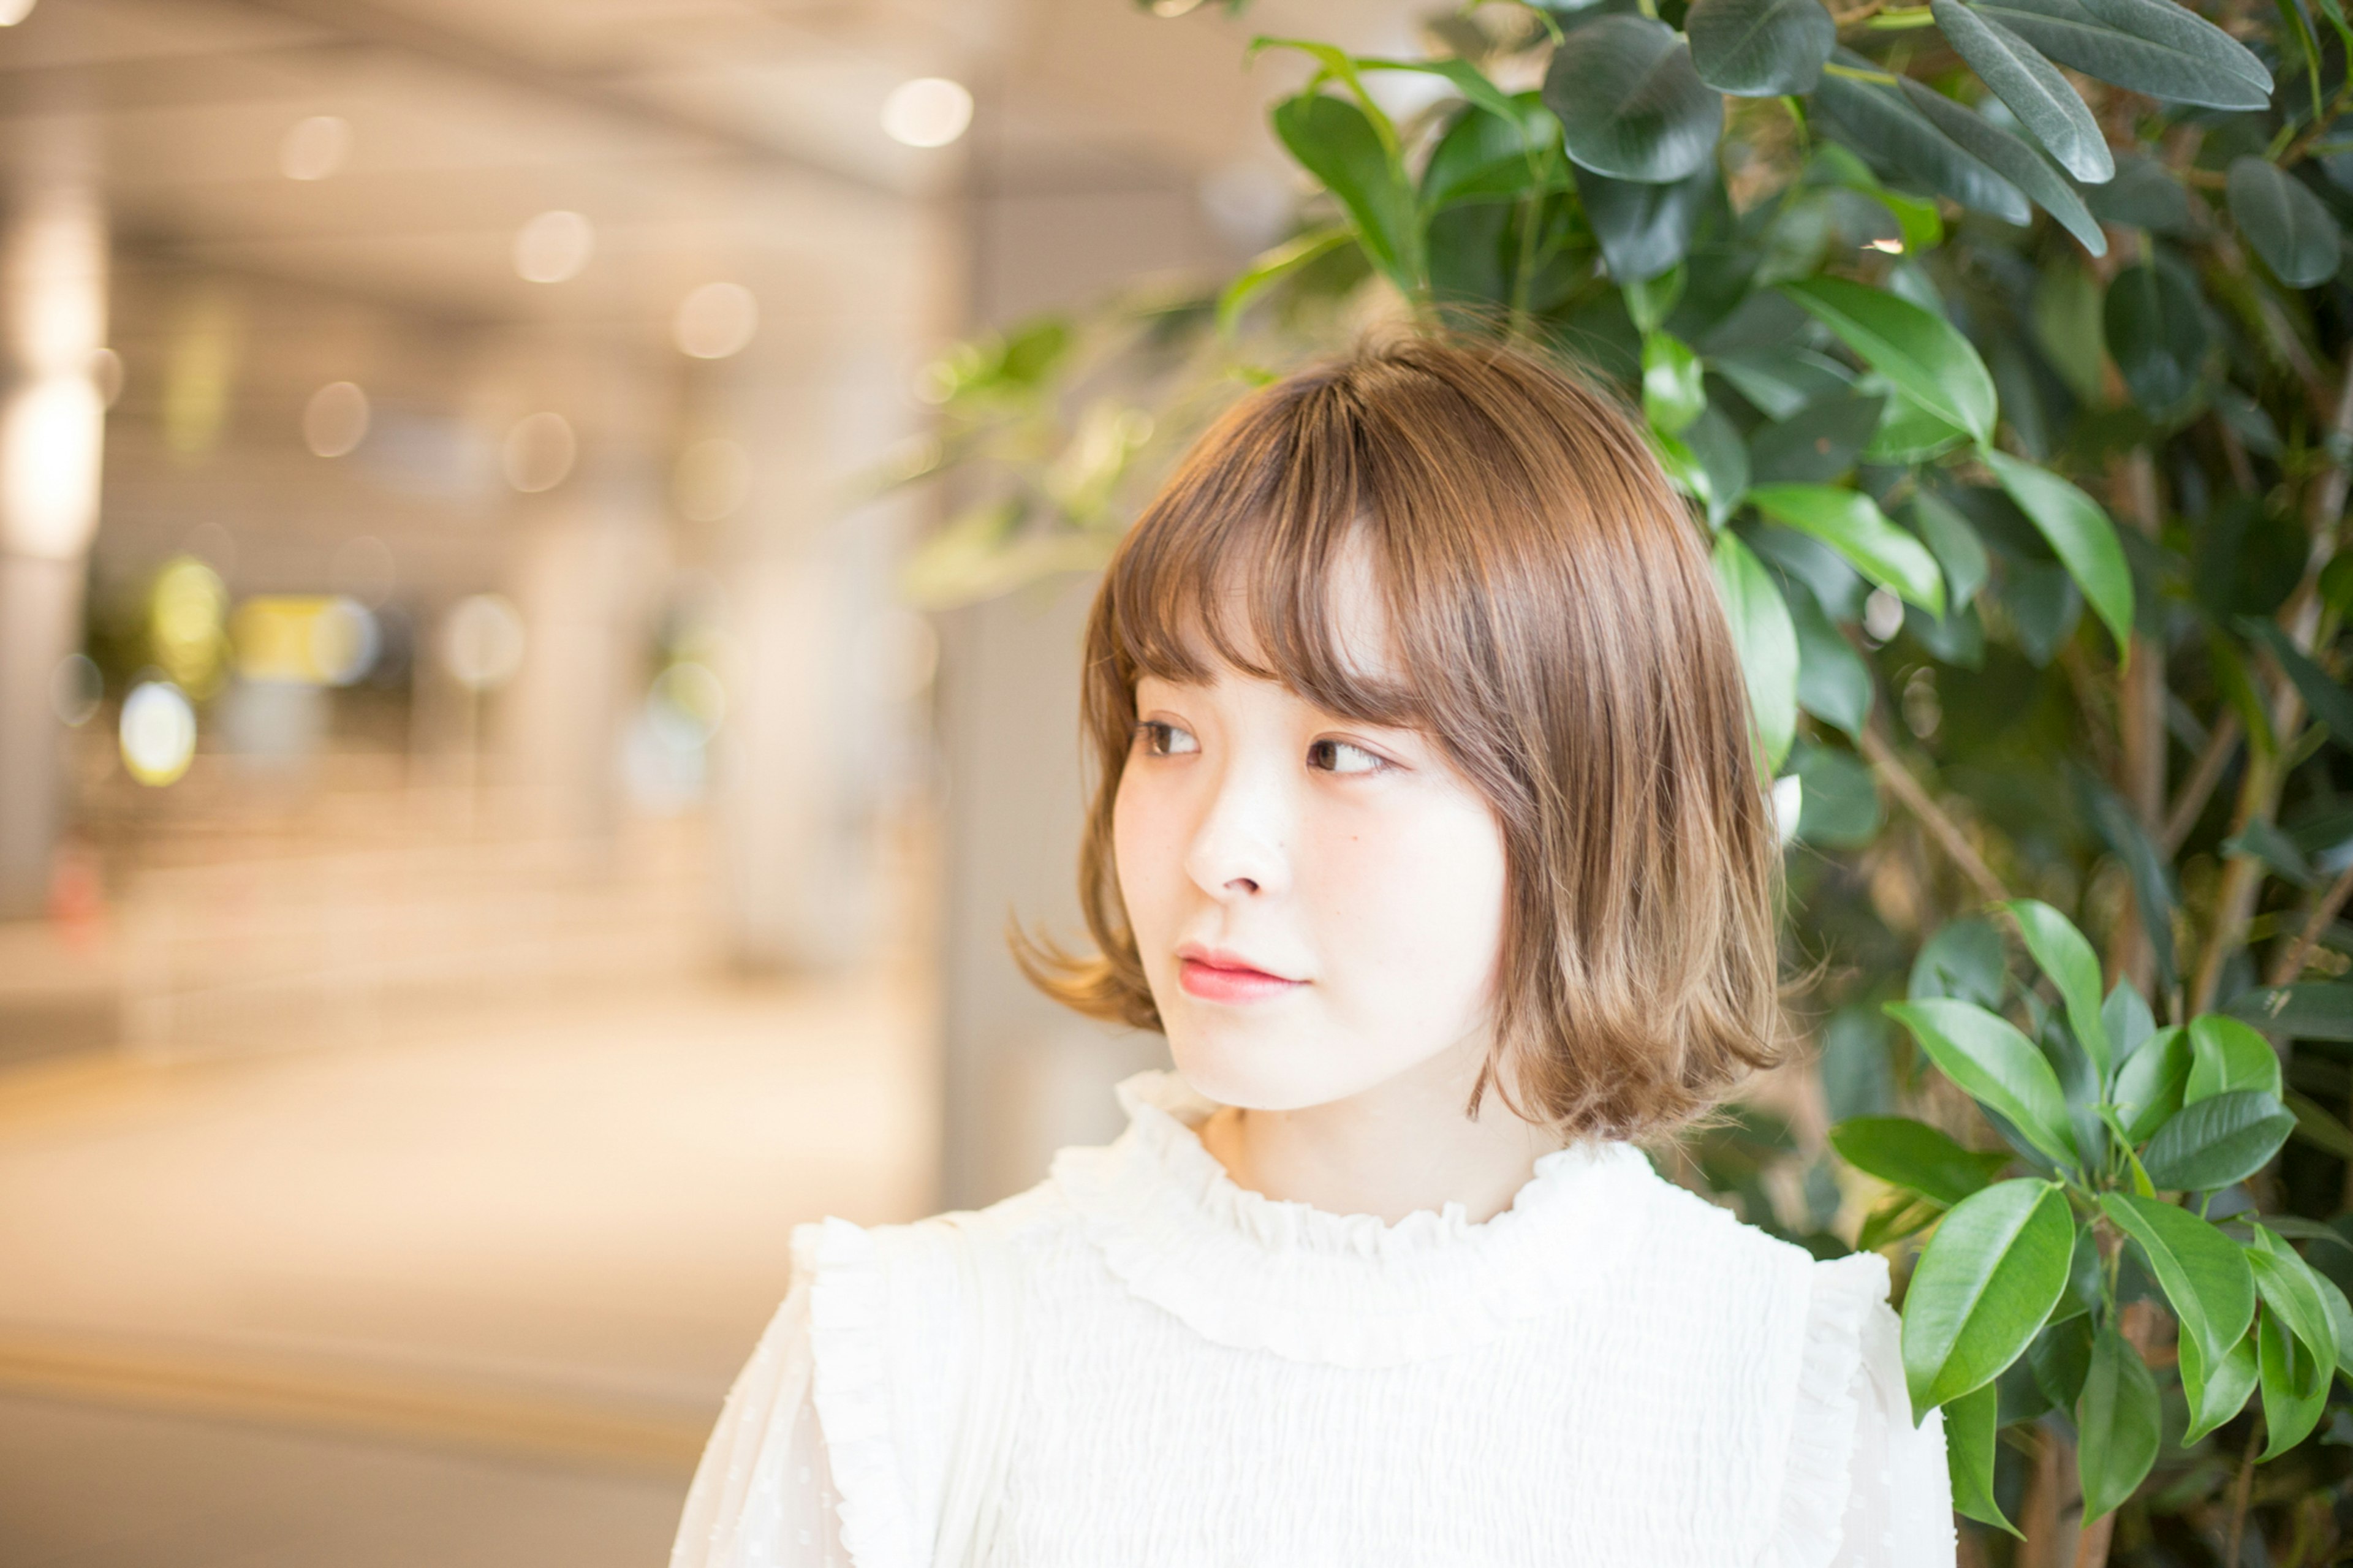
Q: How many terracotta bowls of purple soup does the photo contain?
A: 0